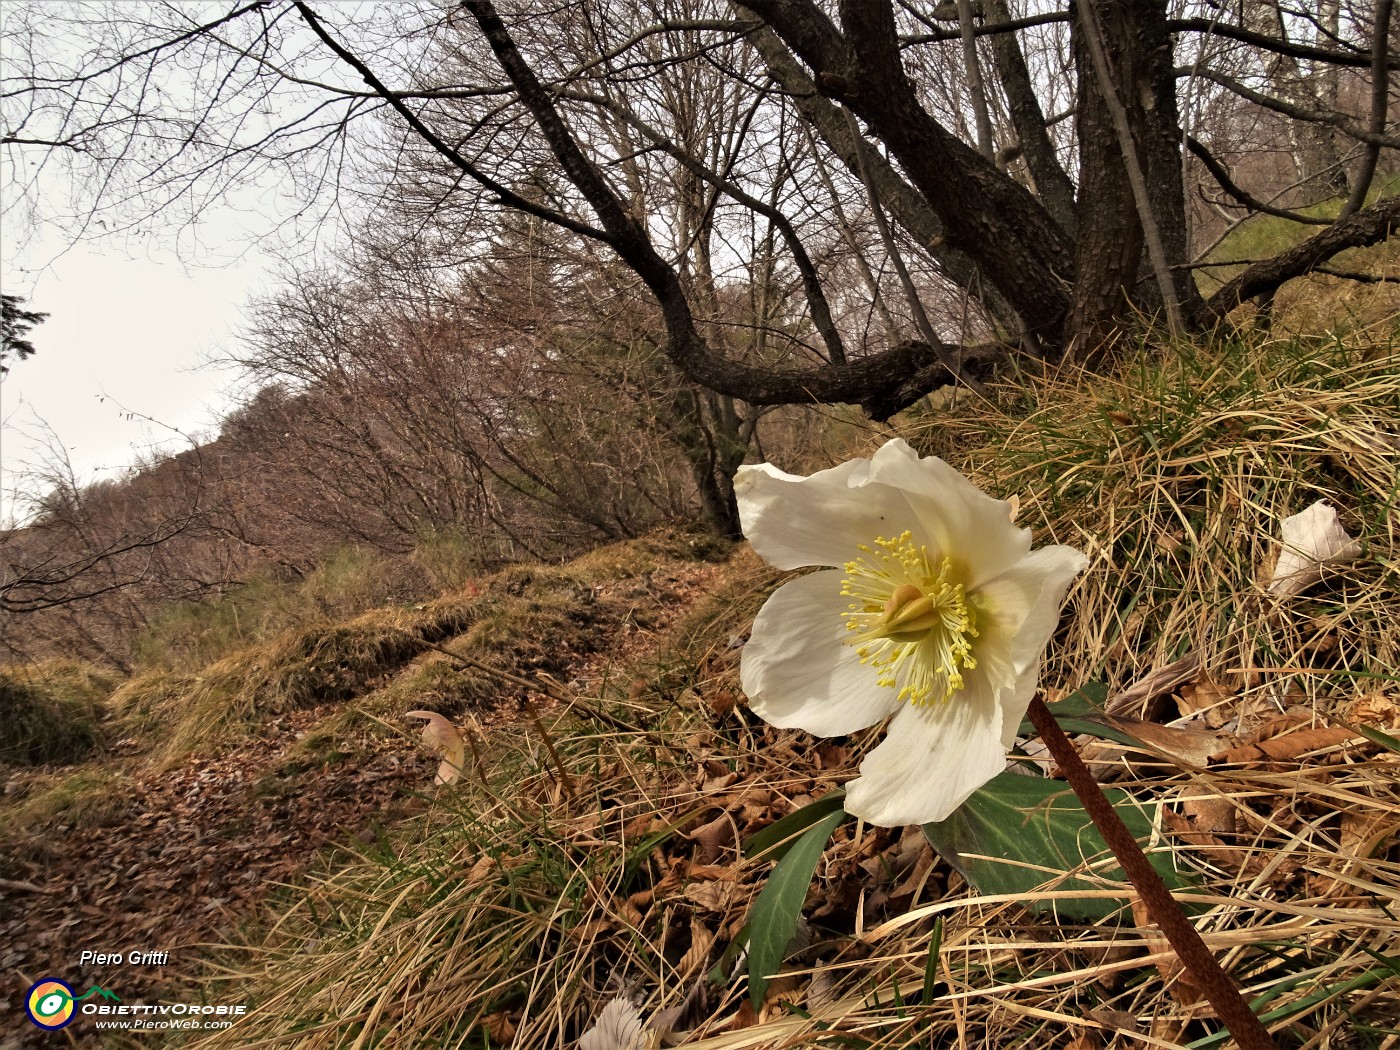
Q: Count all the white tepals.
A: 5